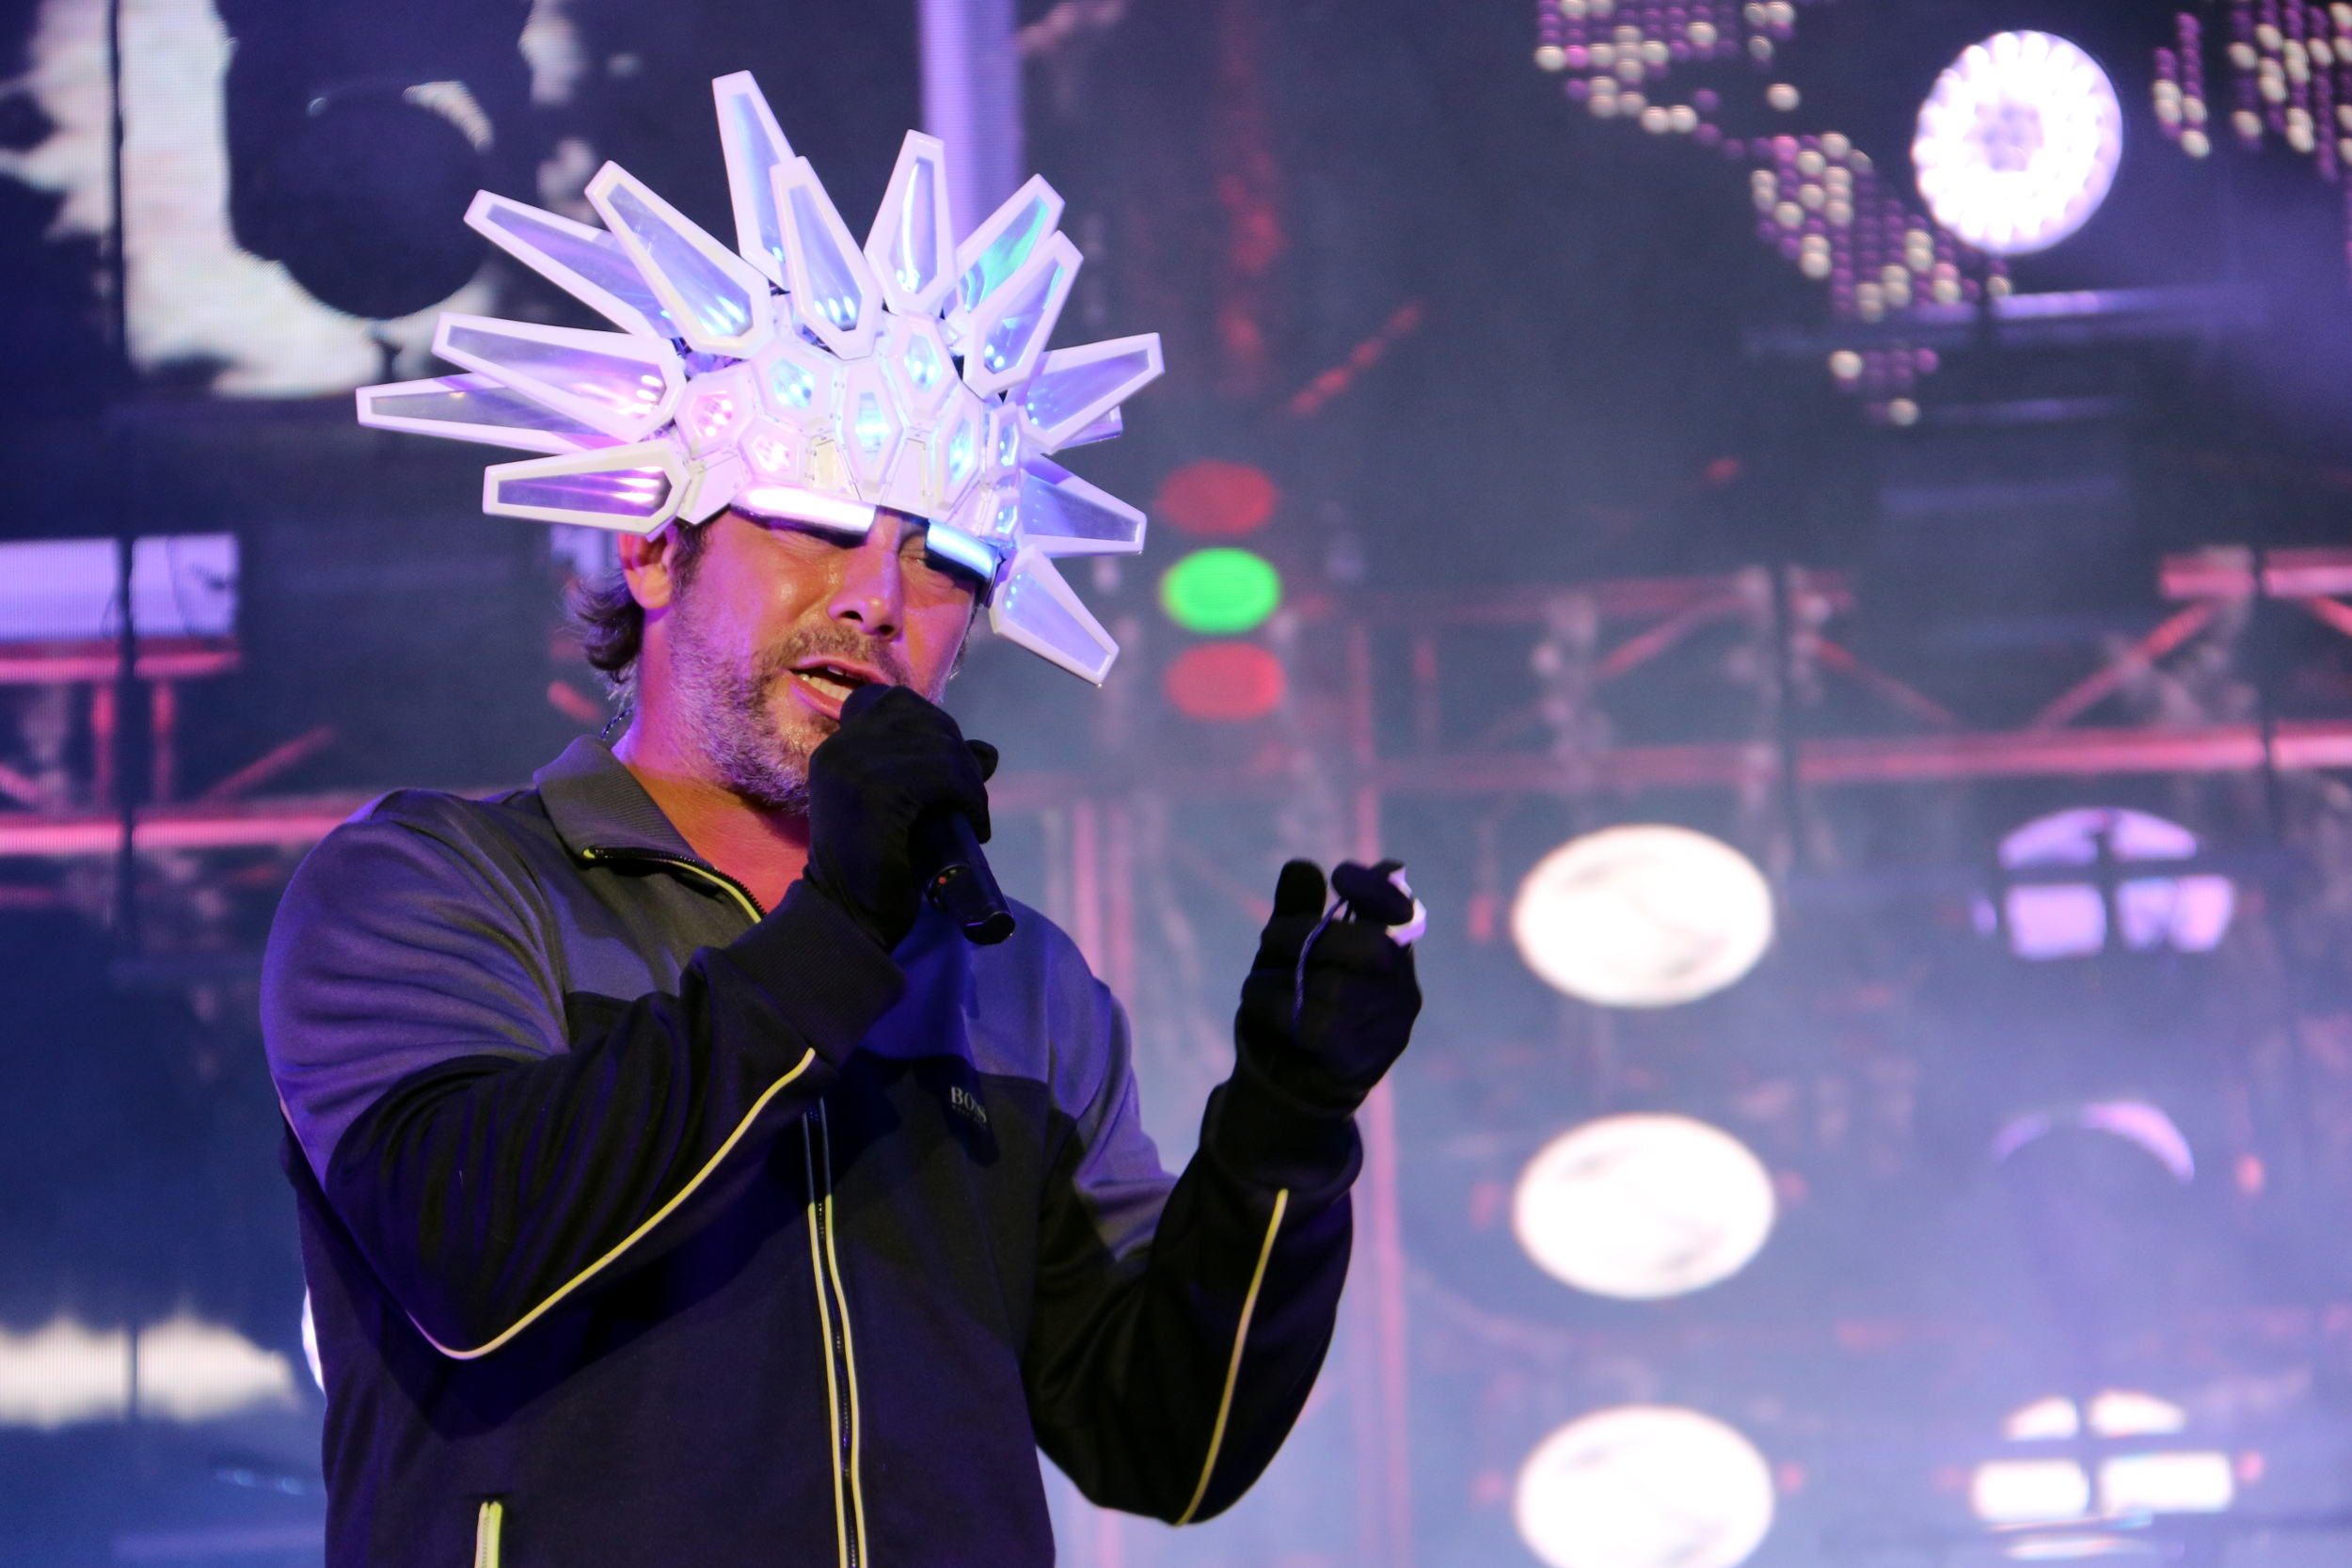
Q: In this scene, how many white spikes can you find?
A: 14